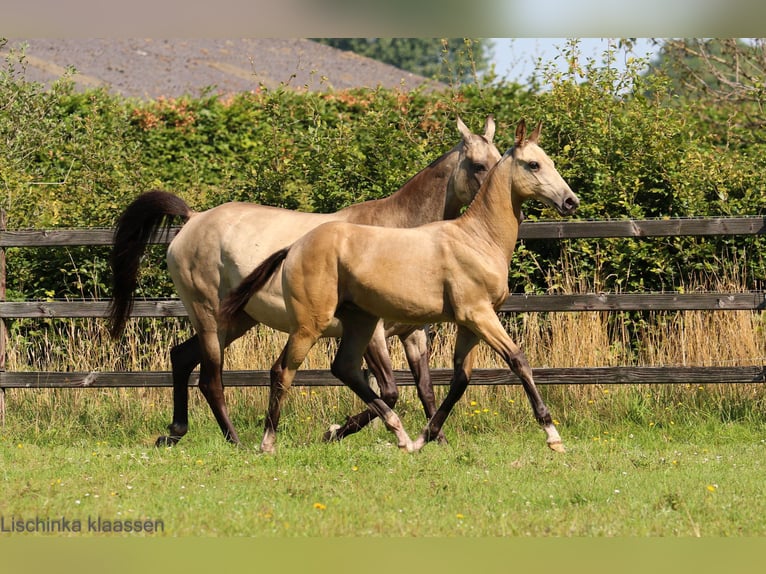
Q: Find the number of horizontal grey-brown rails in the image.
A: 3